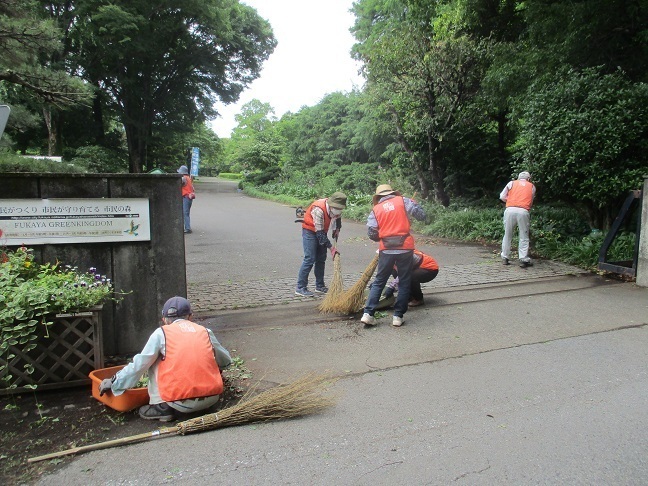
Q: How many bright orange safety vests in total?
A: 6